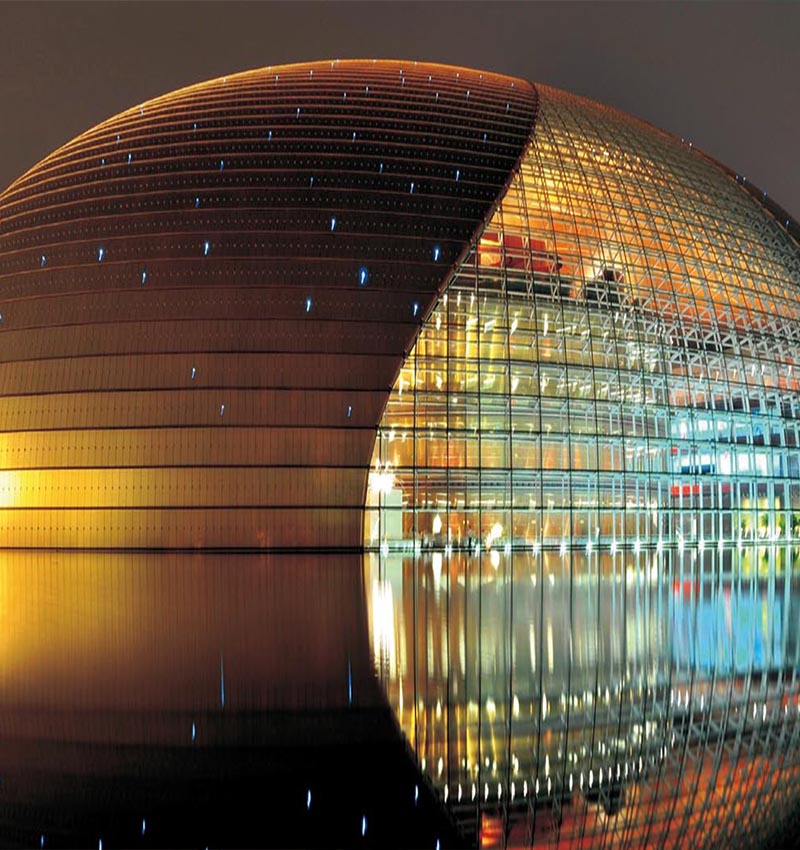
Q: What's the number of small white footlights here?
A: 15